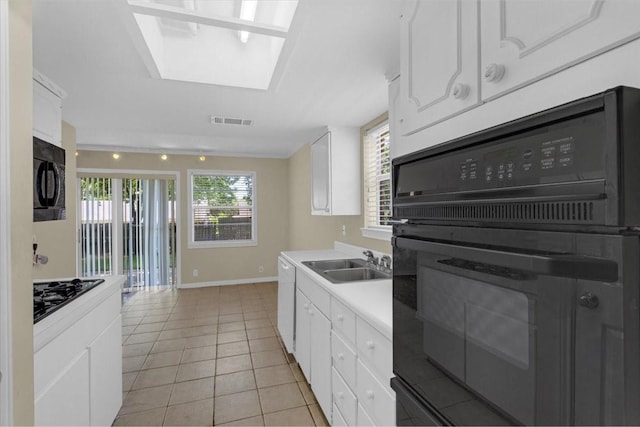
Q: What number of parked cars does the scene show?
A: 0